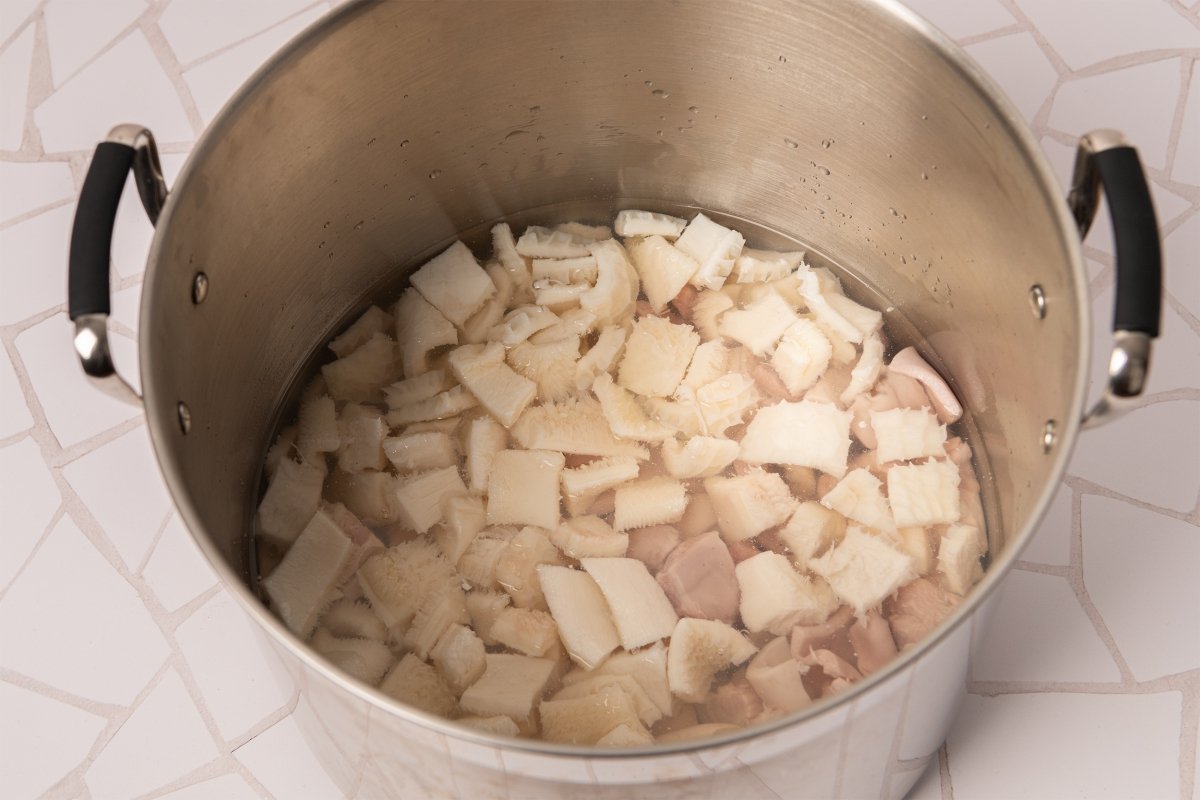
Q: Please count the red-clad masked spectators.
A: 0